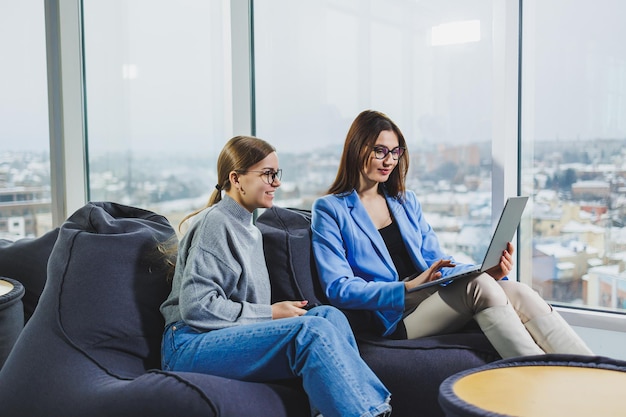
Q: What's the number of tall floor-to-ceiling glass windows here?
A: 4